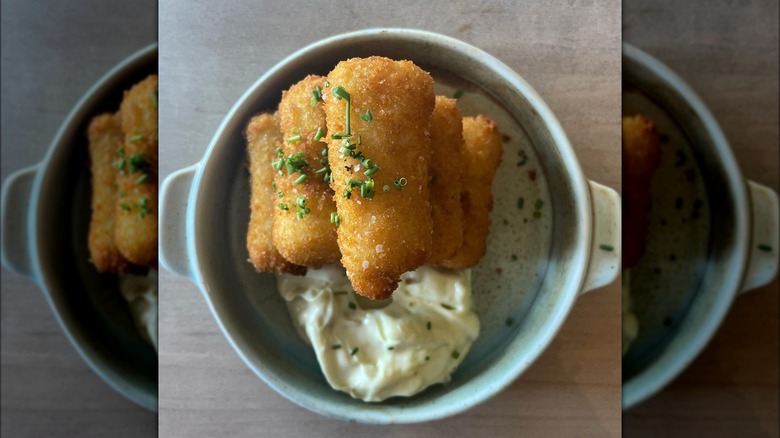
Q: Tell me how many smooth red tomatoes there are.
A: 0